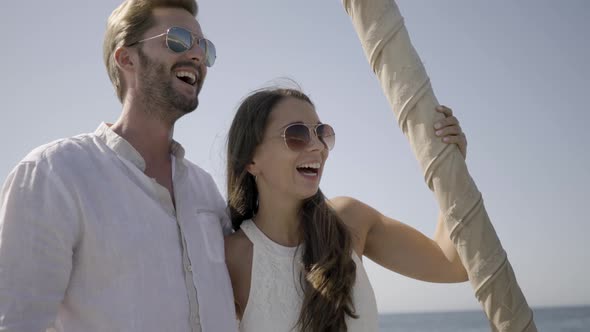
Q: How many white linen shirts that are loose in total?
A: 1